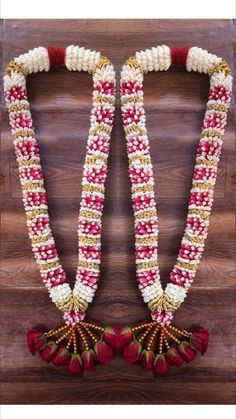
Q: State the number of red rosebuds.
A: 14